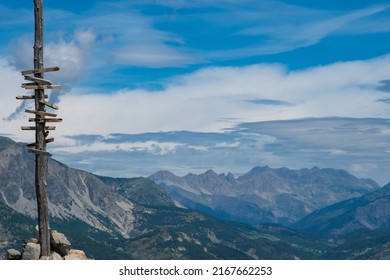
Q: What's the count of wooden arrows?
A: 11